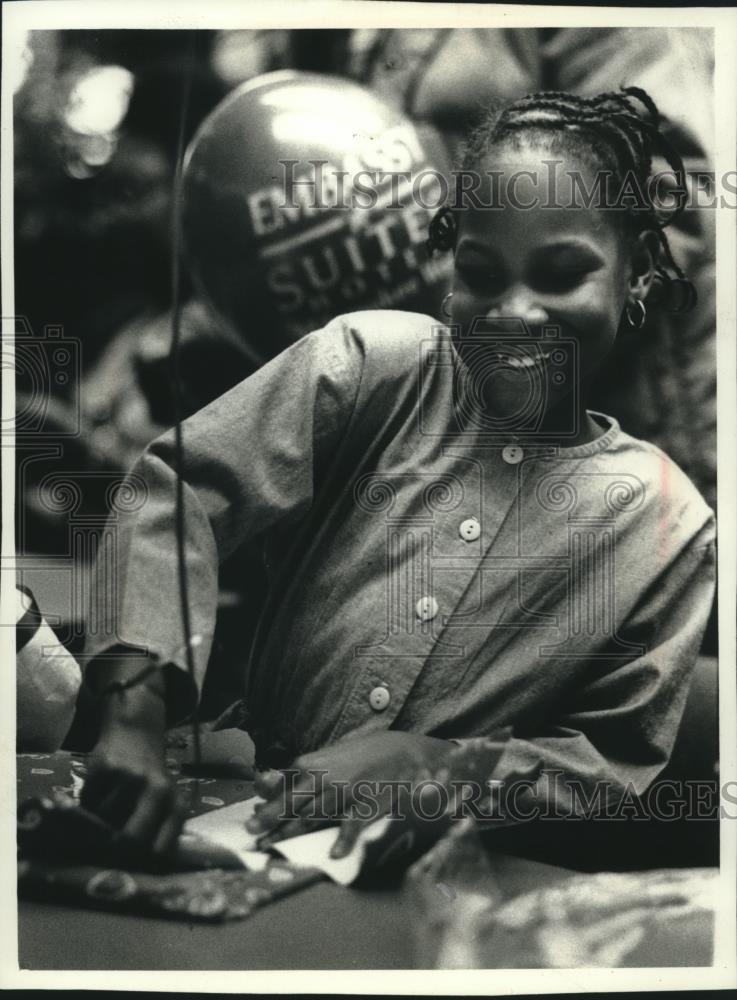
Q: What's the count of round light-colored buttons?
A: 4